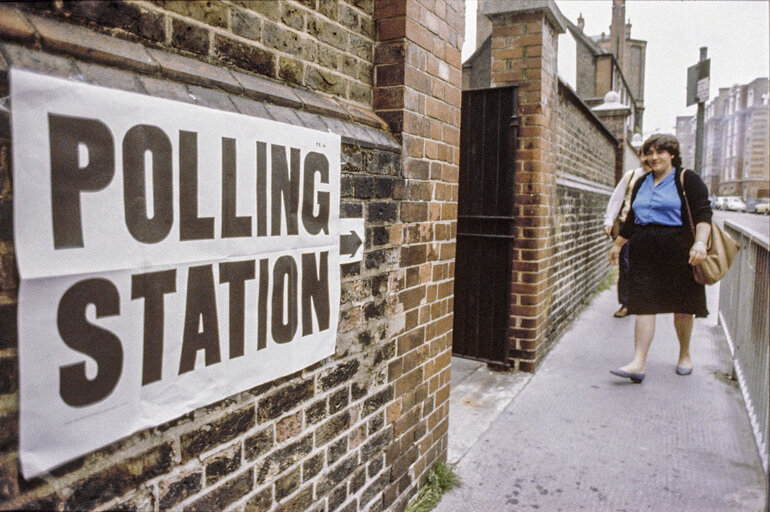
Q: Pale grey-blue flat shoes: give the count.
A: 2